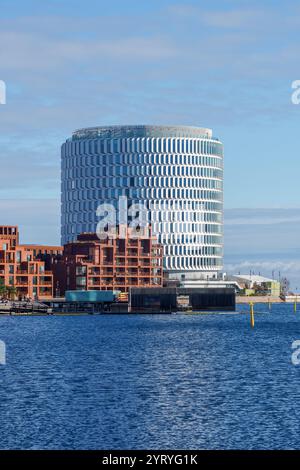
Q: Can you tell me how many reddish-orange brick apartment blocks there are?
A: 2